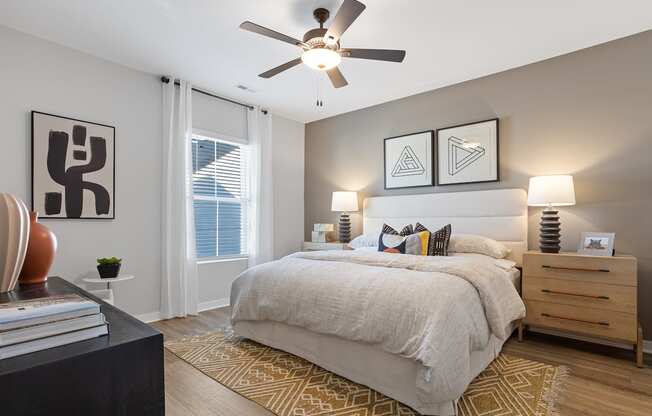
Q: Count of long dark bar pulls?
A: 3